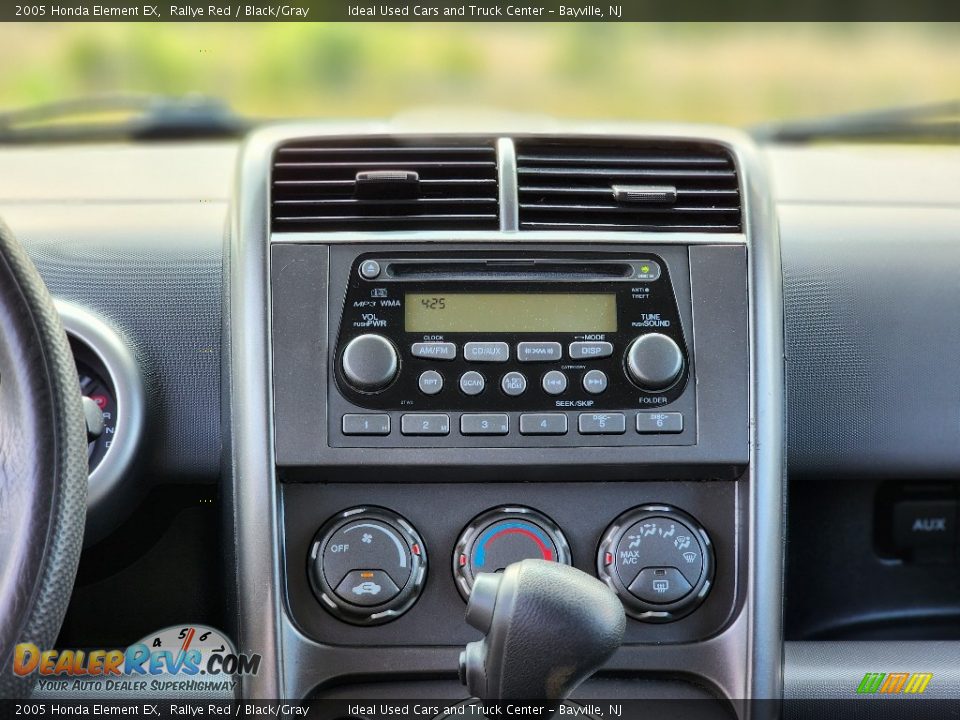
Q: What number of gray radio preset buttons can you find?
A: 6